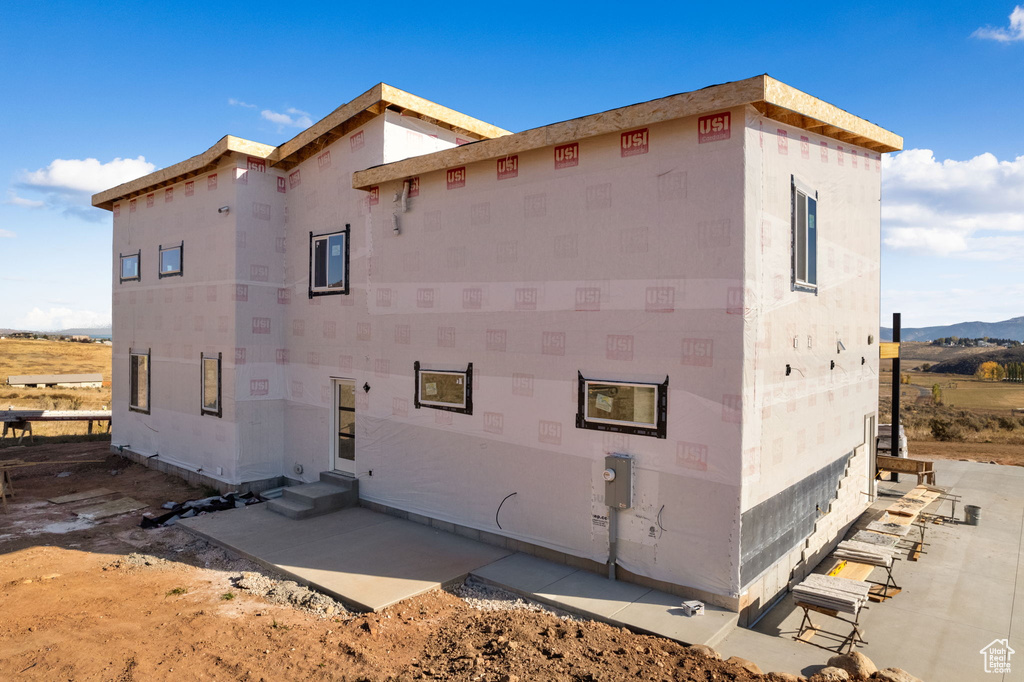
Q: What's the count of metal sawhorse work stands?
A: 4